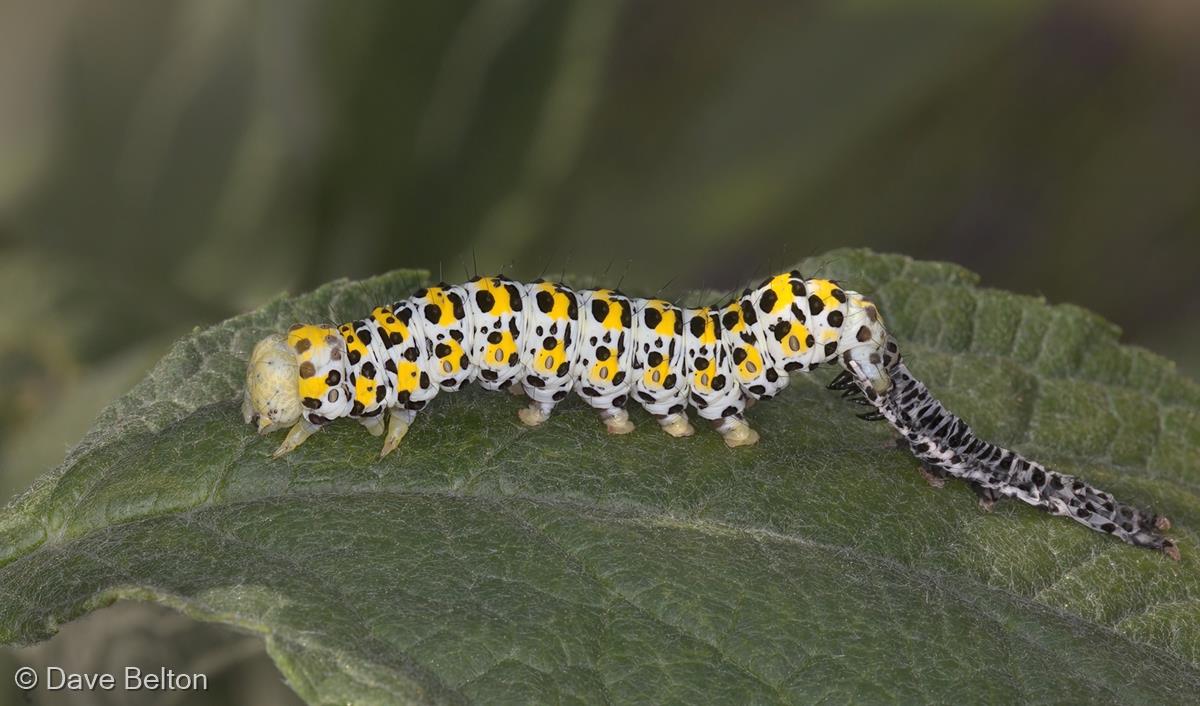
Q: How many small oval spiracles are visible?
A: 9